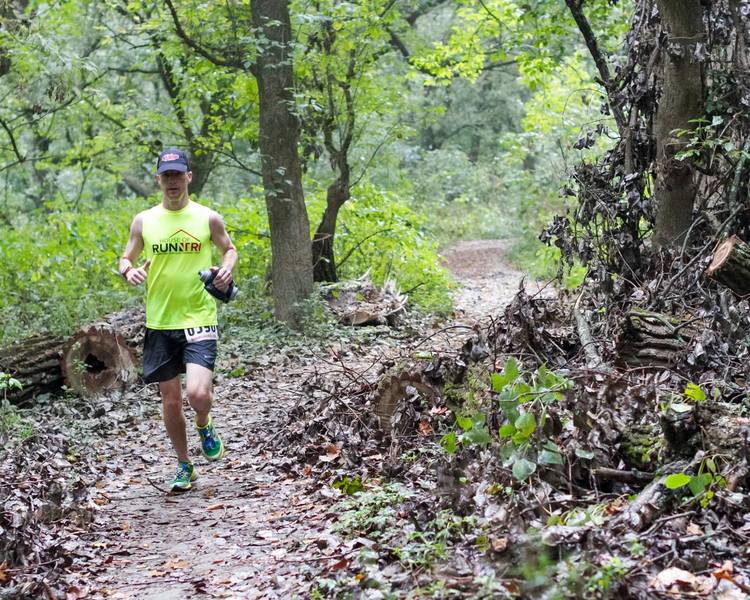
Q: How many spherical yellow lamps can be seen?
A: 0